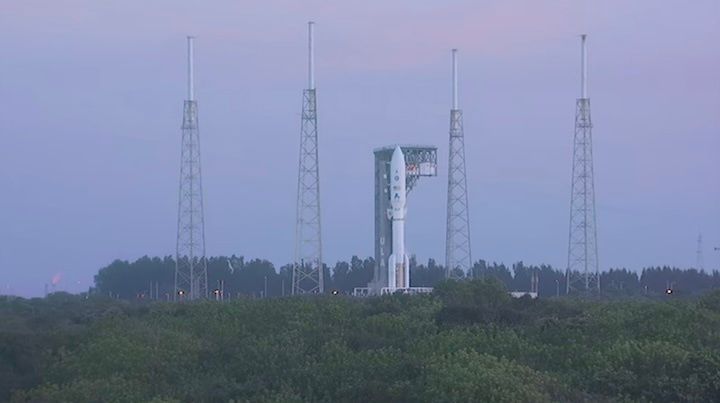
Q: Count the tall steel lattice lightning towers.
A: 4